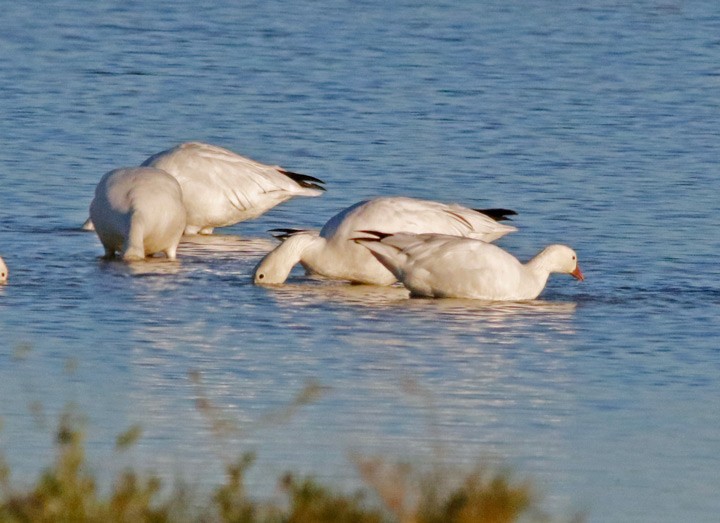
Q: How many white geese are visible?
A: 5